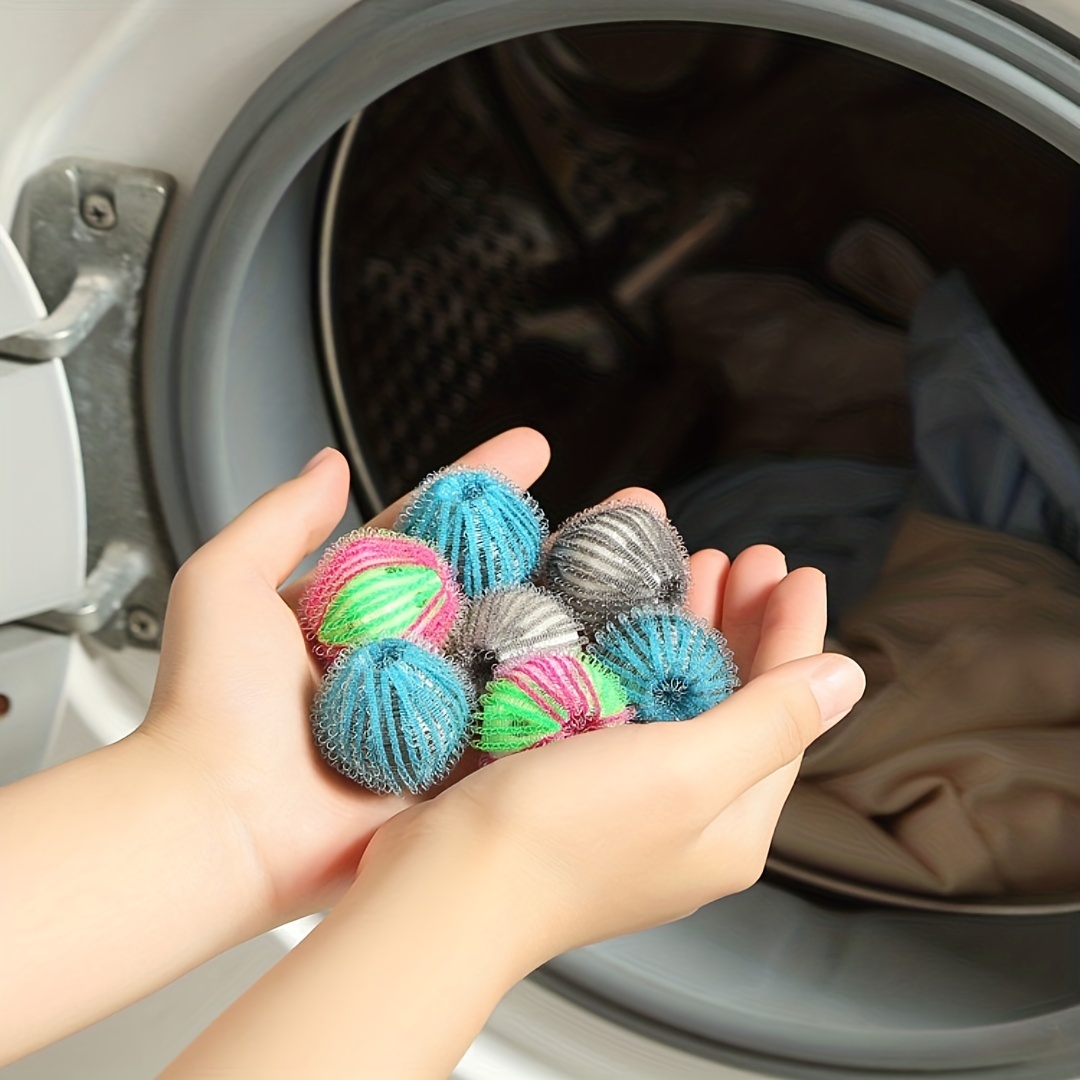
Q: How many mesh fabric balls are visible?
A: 7